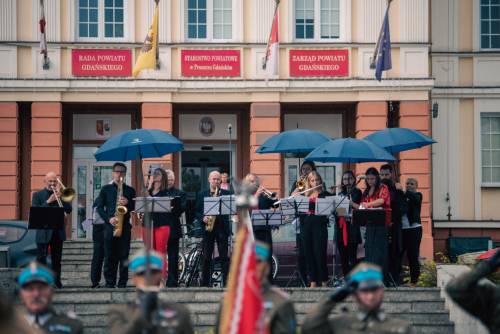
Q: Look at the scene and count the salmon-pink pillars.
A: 6